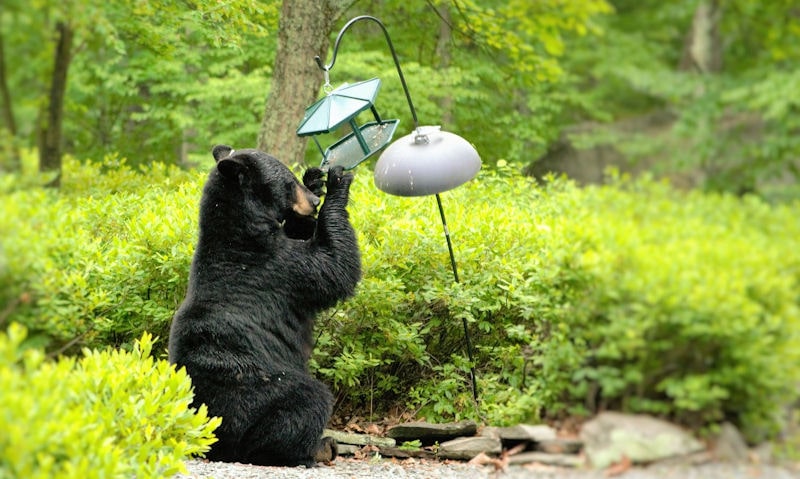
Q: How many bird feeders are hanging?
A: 1